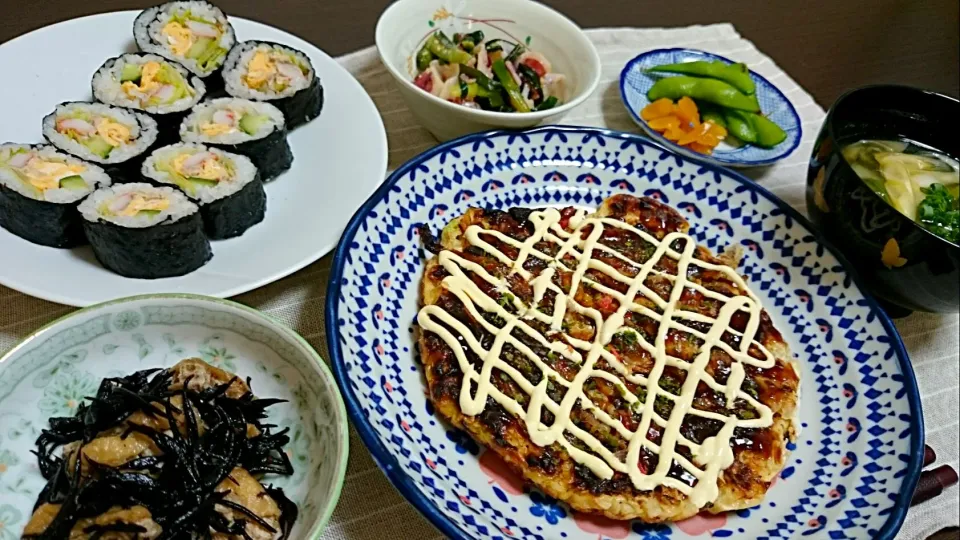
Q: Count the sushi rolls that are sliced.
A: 8